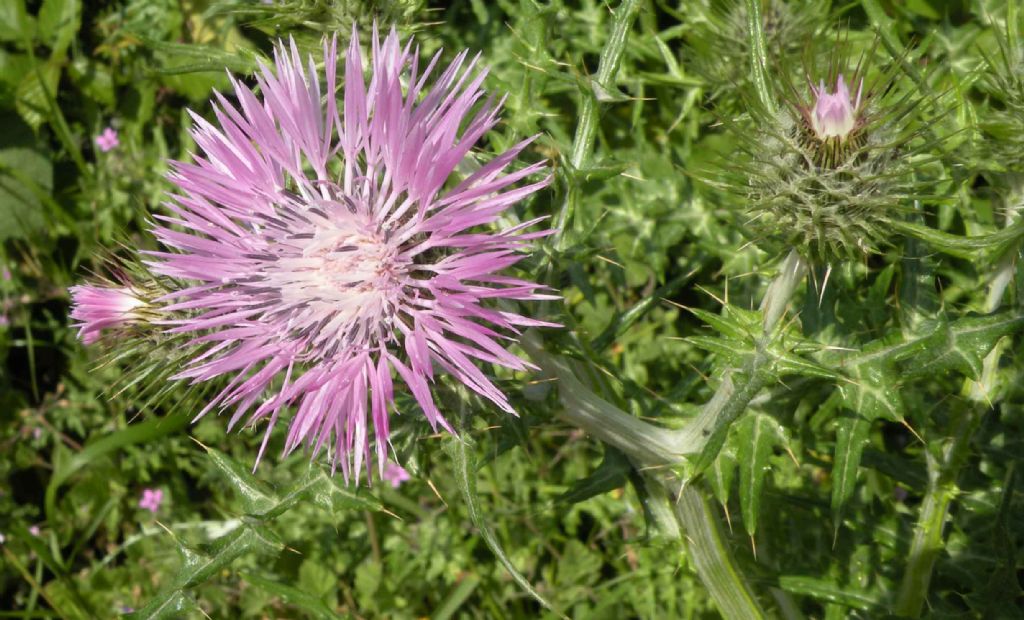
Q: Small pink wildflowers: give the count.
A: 3